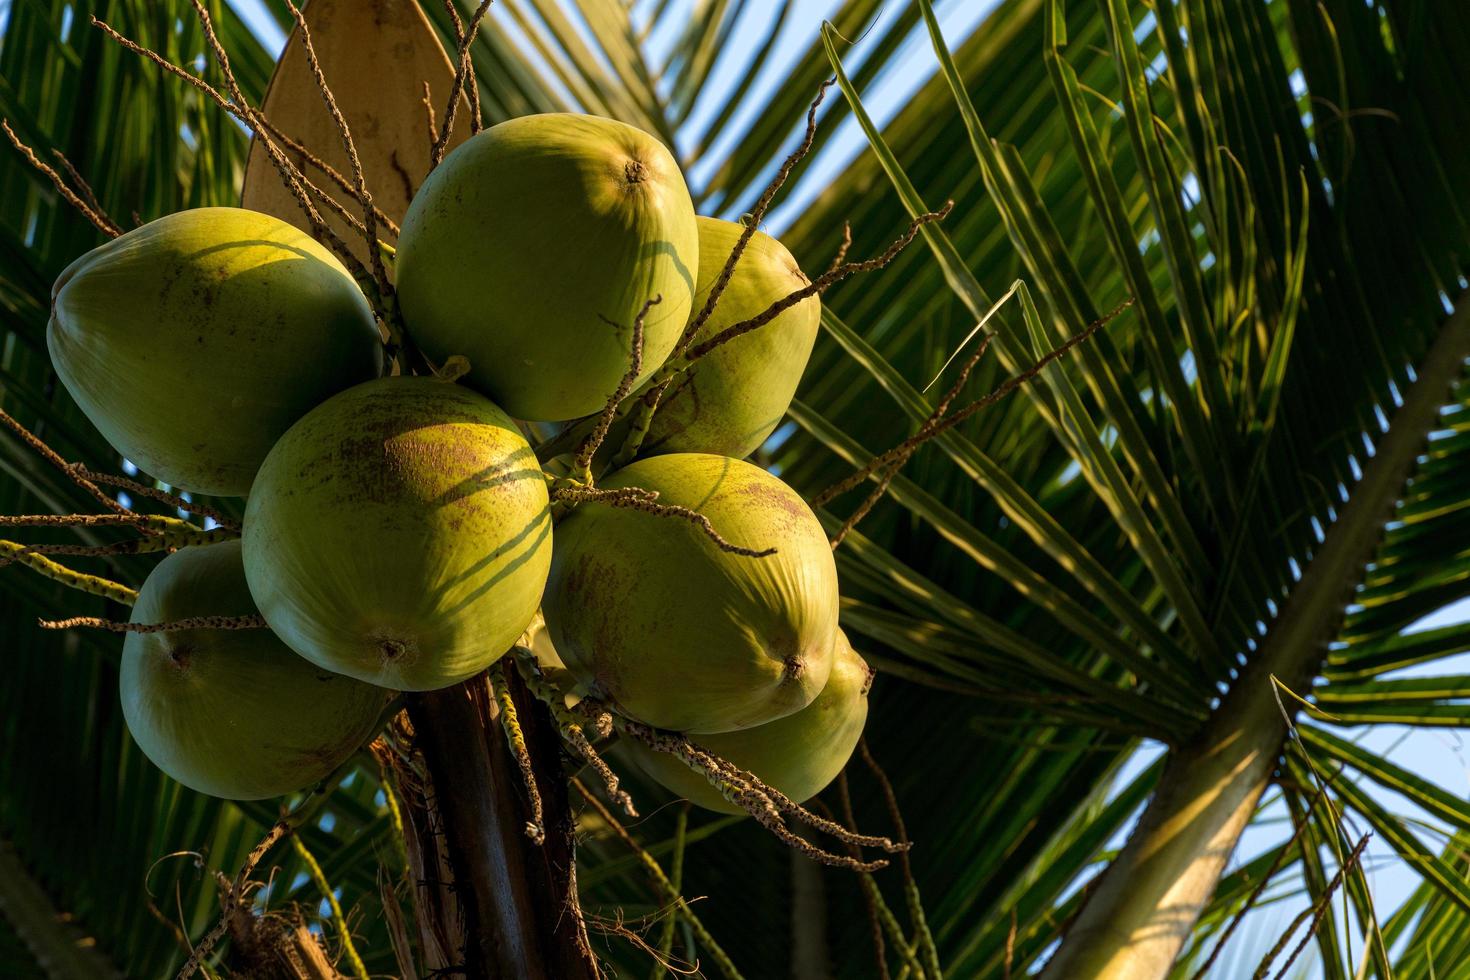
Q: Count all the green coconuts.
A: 7